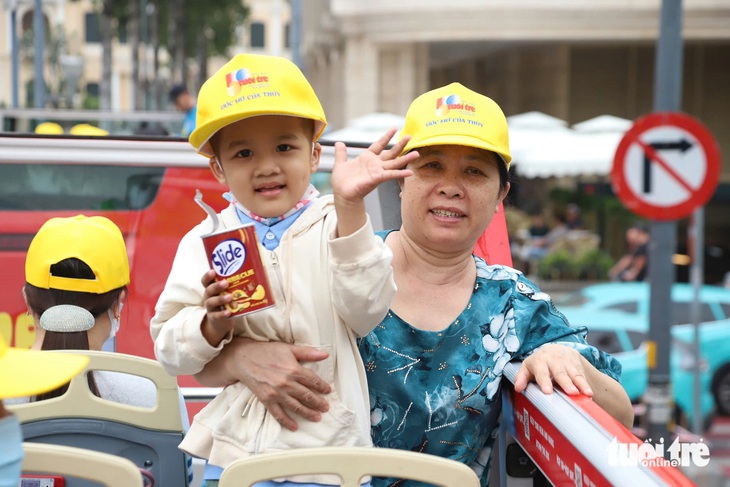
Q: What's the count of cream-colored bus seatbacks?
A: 3